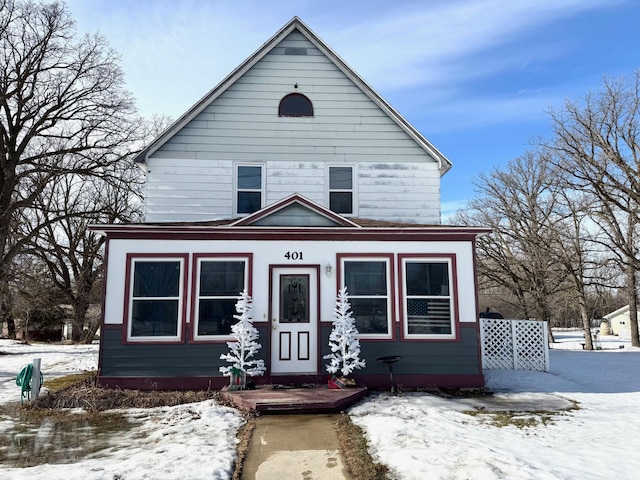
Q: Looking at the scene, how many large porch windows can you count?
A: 4